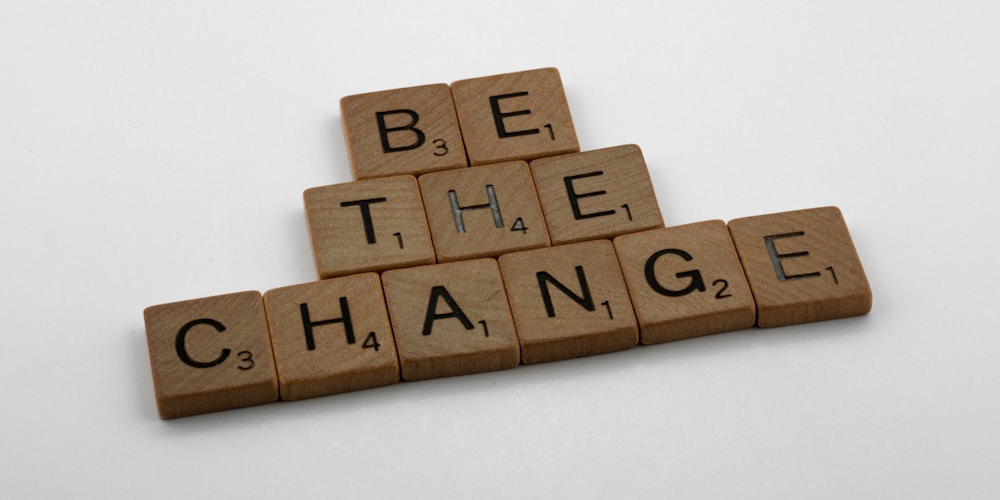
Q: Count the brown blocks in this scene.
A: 11